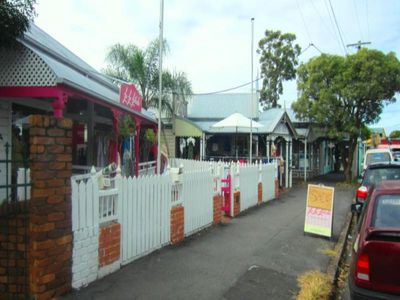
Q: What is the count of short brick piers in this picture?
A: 6